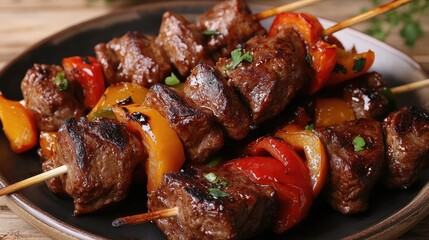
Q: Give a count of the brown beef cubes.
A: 12